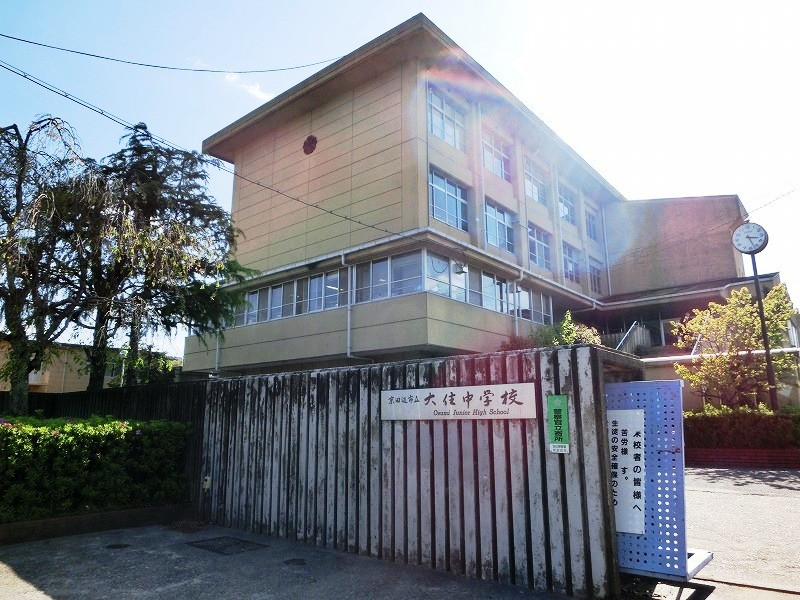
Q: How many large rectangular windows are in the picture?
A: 10